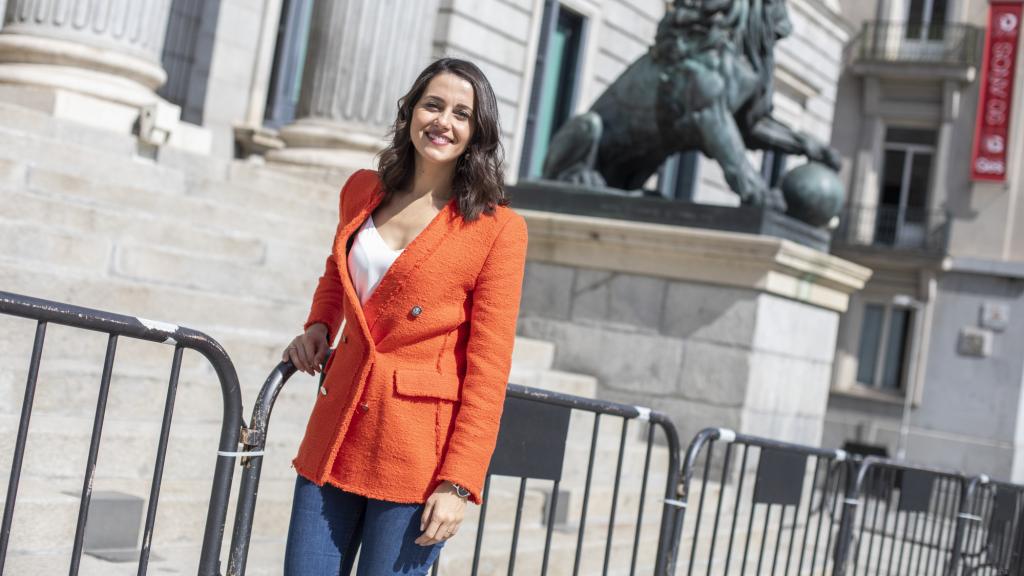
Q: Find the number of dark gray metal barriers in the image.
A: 5